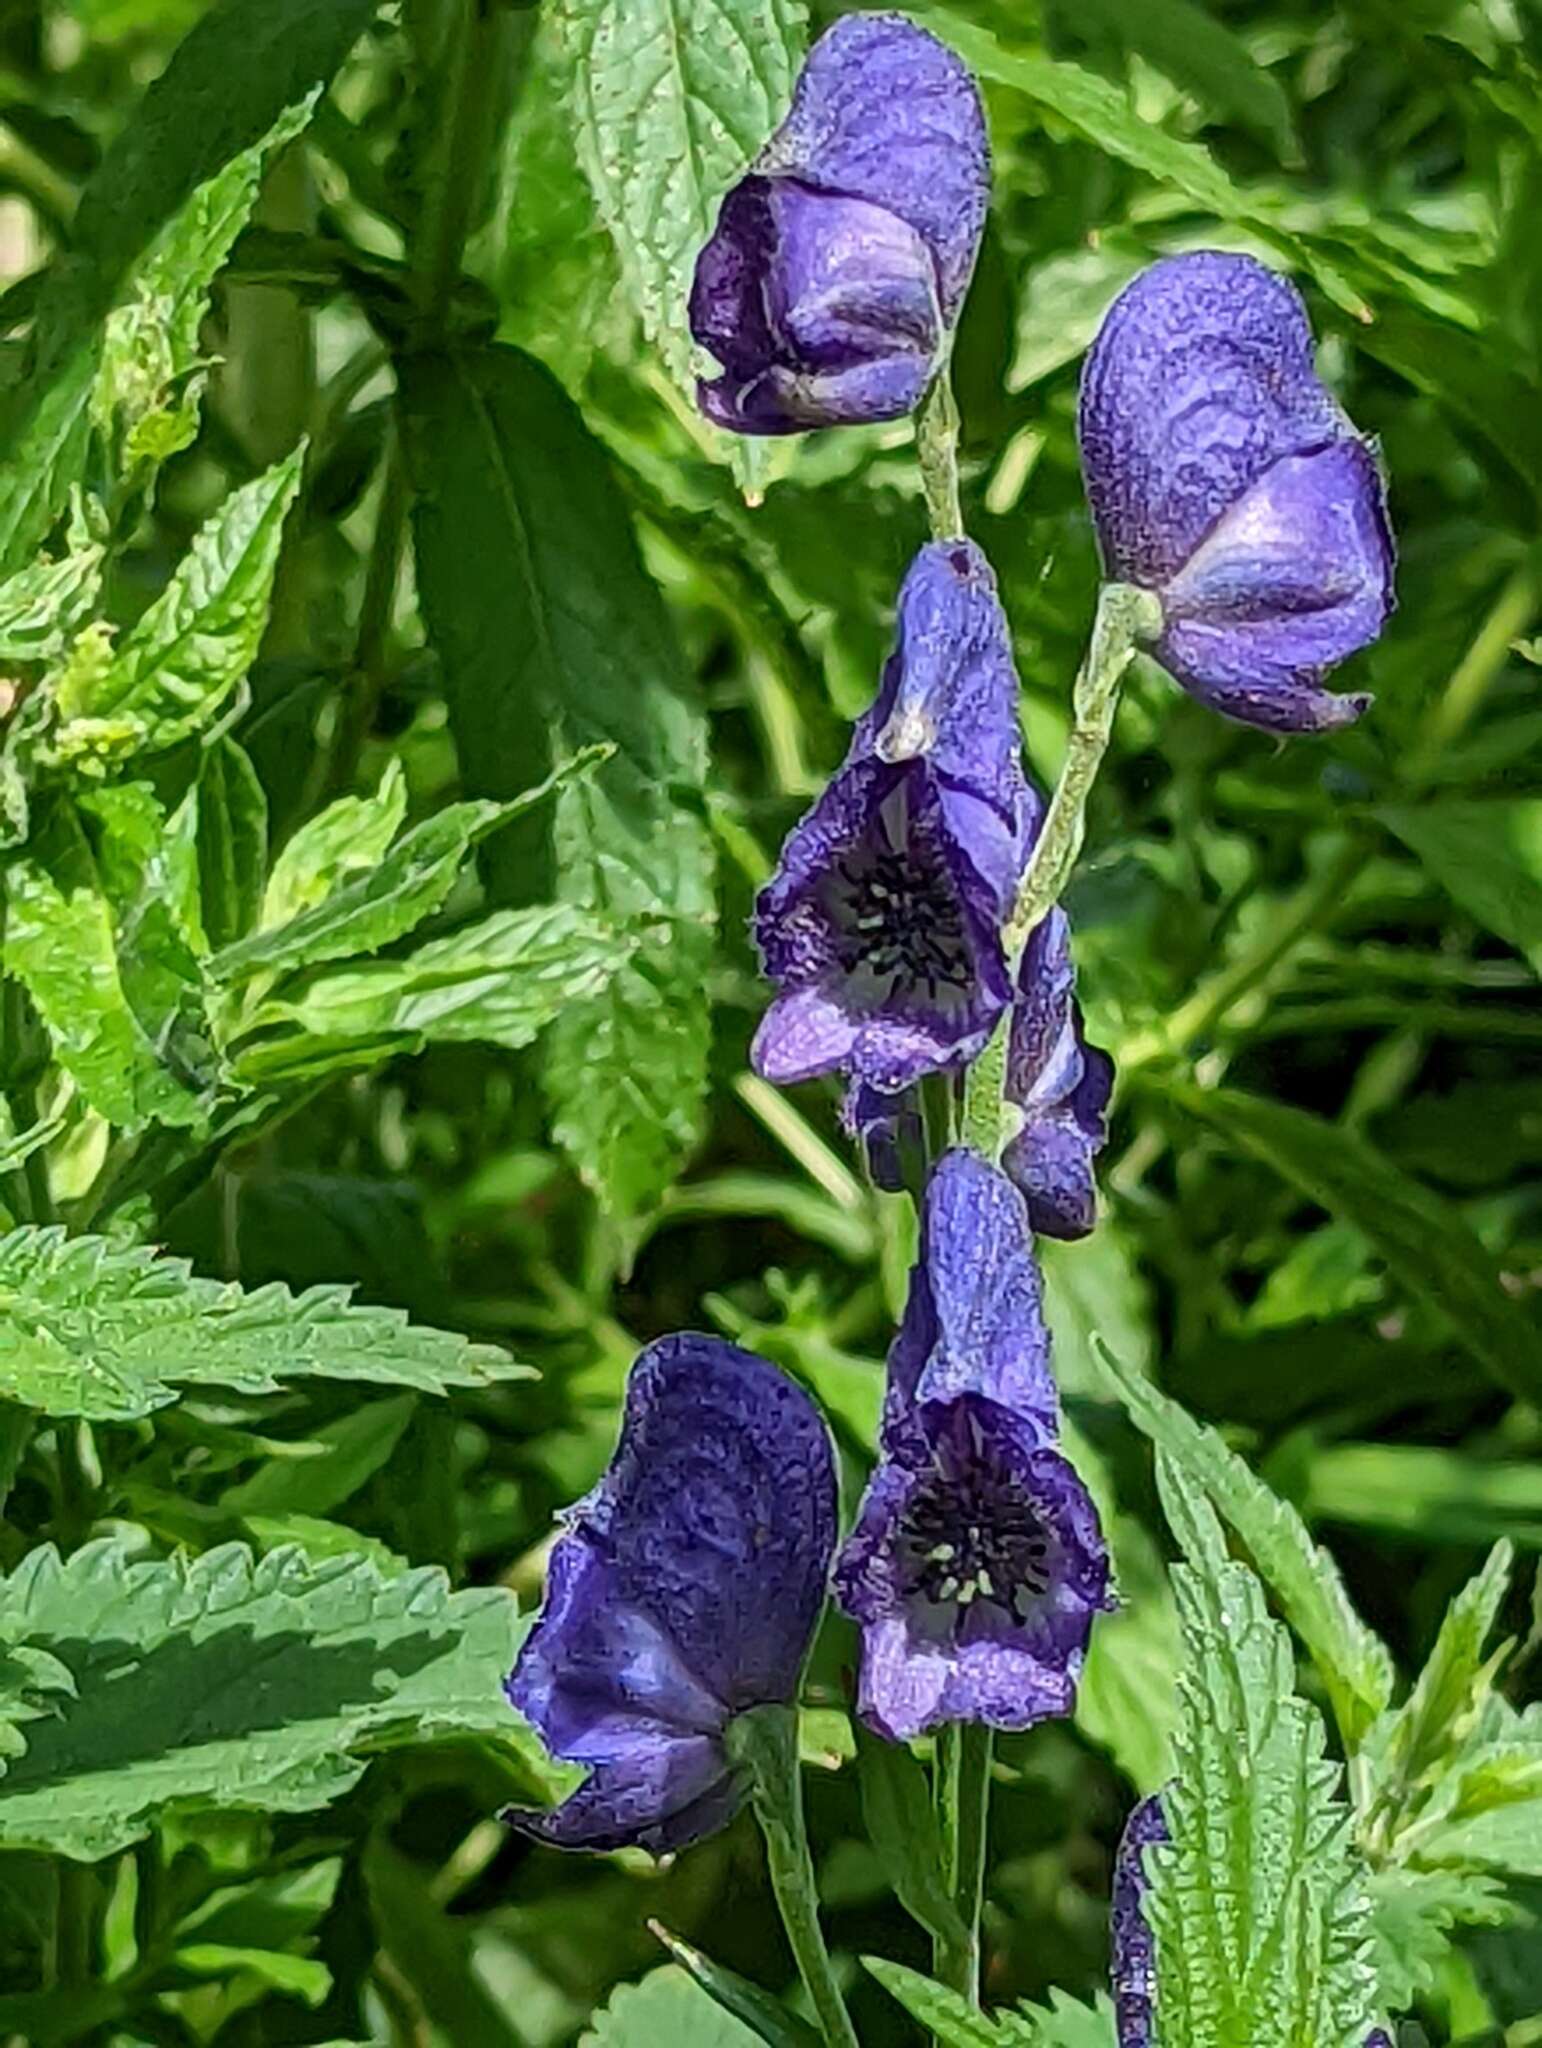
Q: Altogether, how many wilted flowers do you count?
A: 0